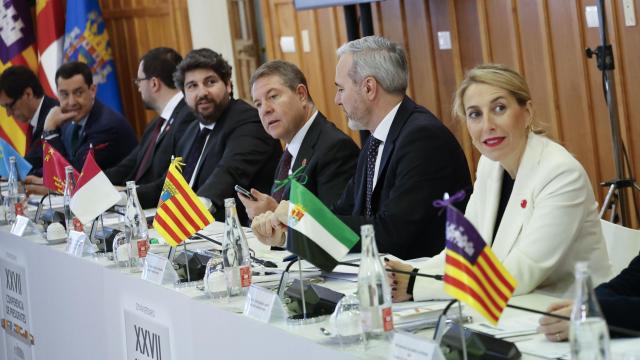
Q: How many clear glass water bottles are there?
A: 6